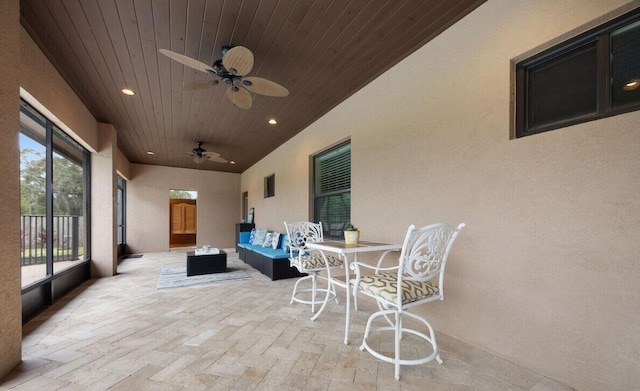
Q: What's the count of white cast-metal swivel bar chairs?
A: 2